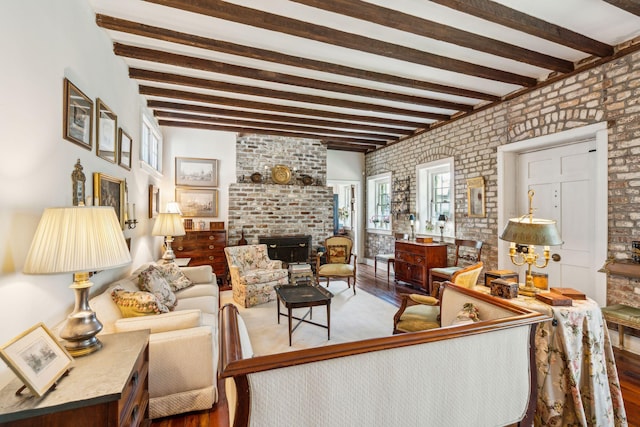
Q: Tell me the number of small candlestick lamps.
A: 2